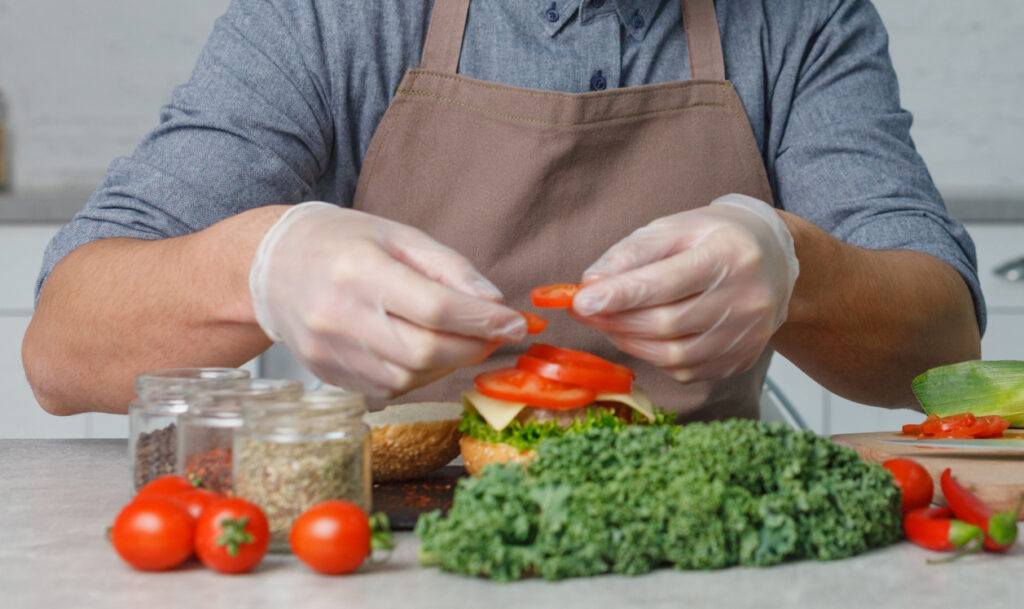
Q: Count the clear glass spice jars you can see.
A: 3